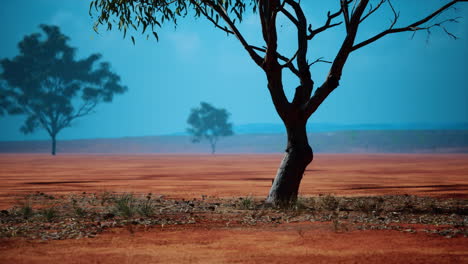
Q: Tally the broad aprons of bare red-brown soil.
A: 2